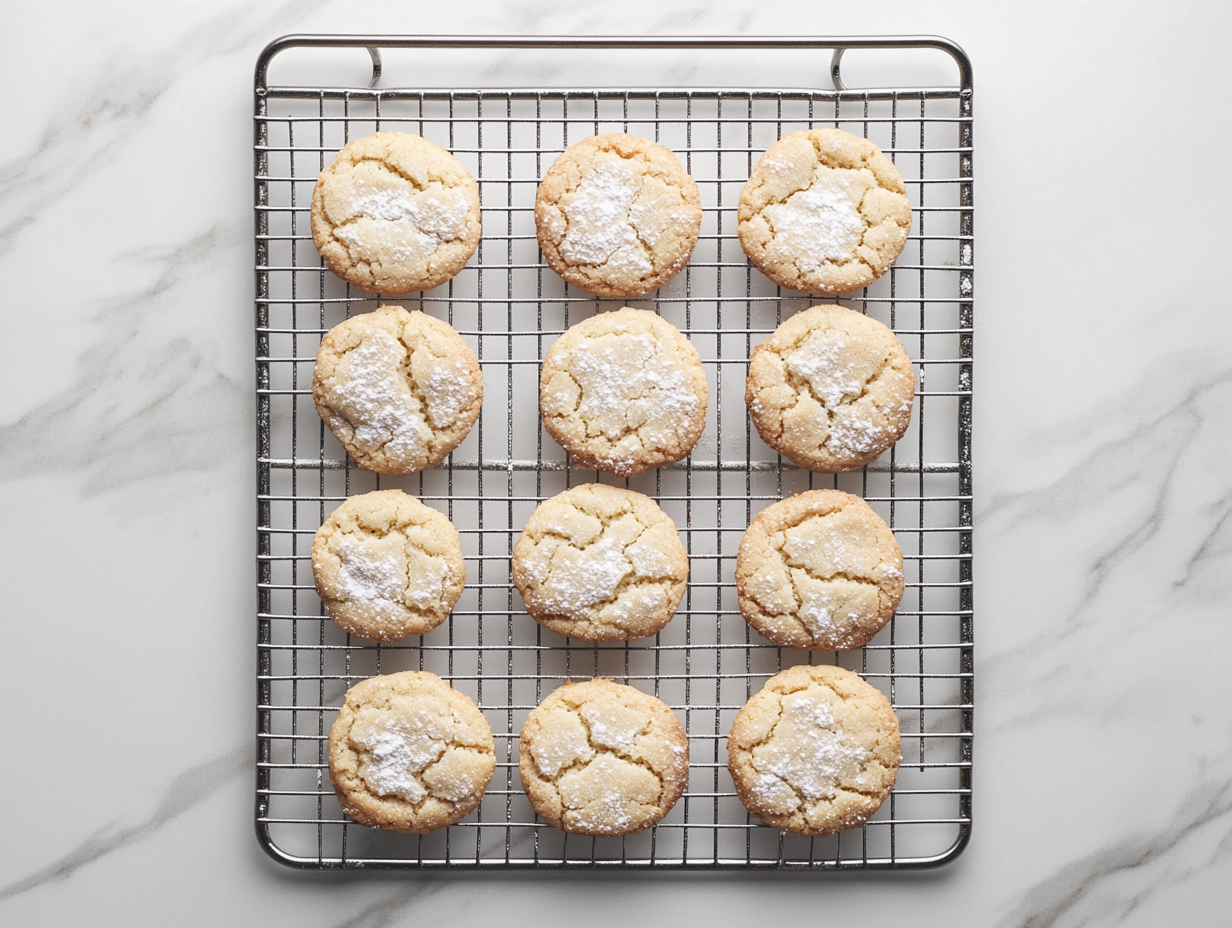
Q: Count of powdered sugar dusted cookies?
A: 12